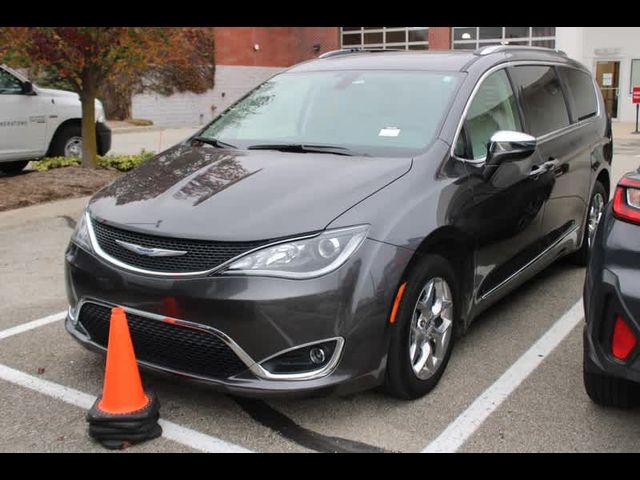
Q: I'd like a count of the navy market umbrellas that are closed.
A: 0